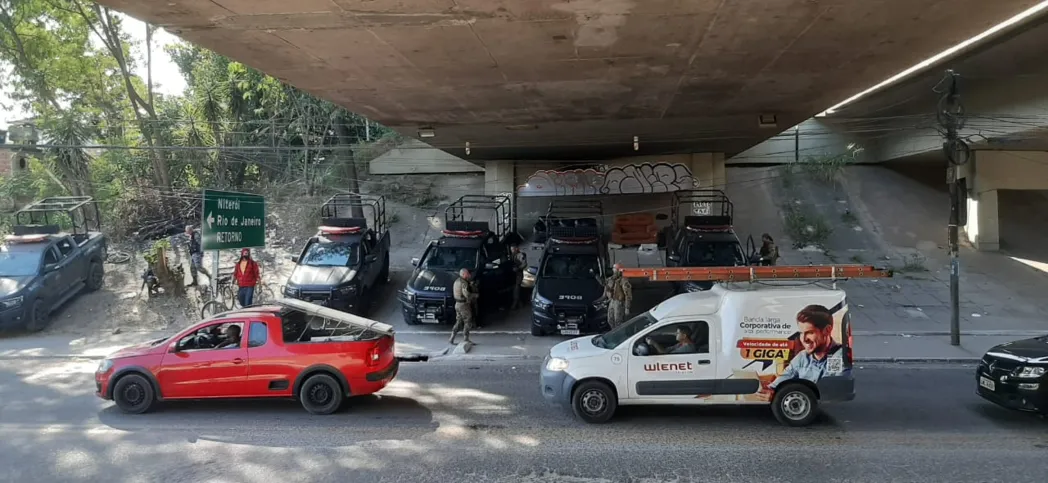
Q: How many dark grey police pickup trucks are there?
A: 5